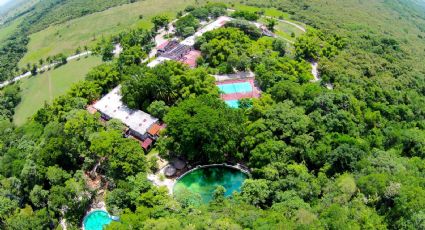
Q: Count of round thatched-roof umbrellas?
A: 2